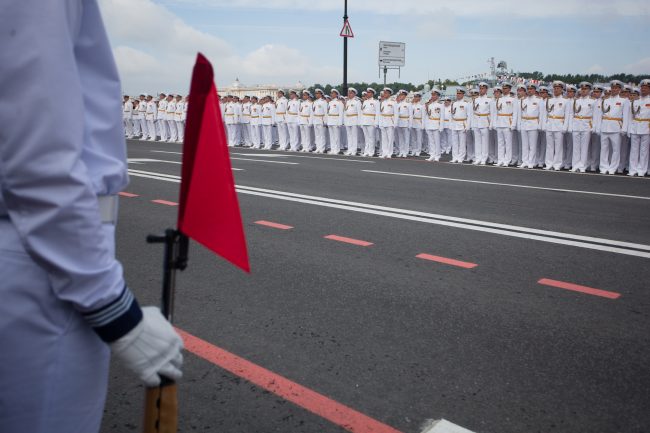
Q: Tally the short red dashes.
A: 6